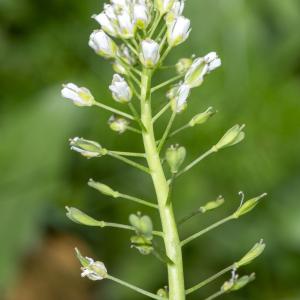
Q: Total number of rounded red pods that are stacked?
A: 0